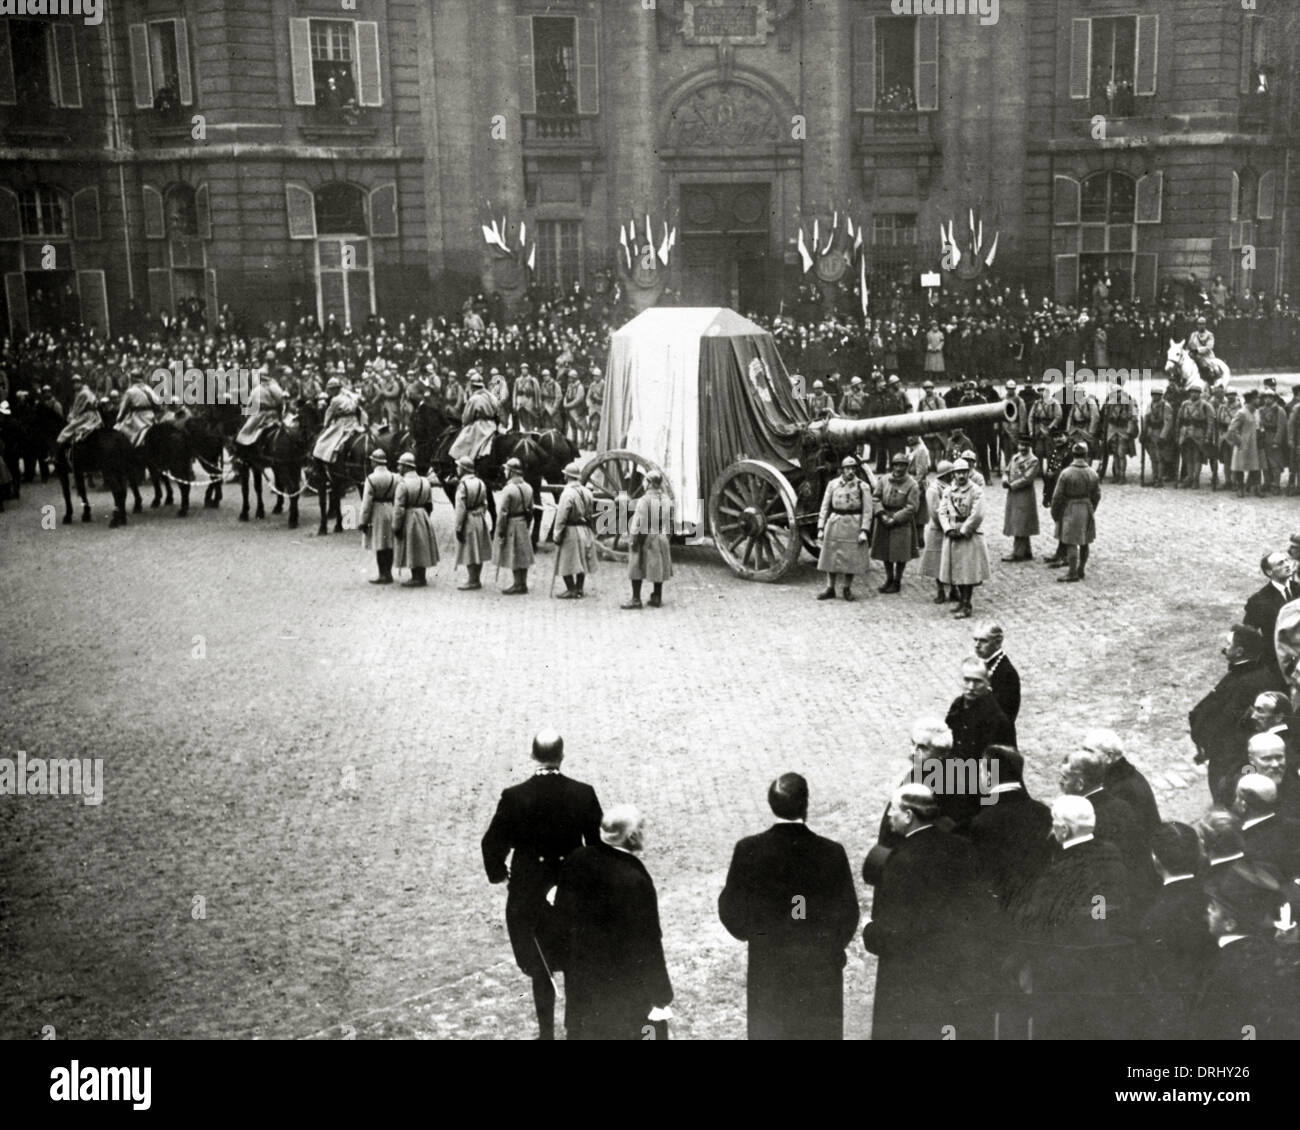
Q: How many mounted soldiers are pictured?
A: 6